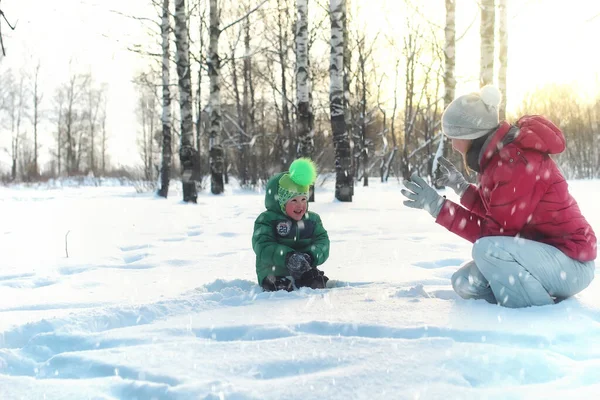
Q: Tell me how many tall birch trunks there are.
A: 8